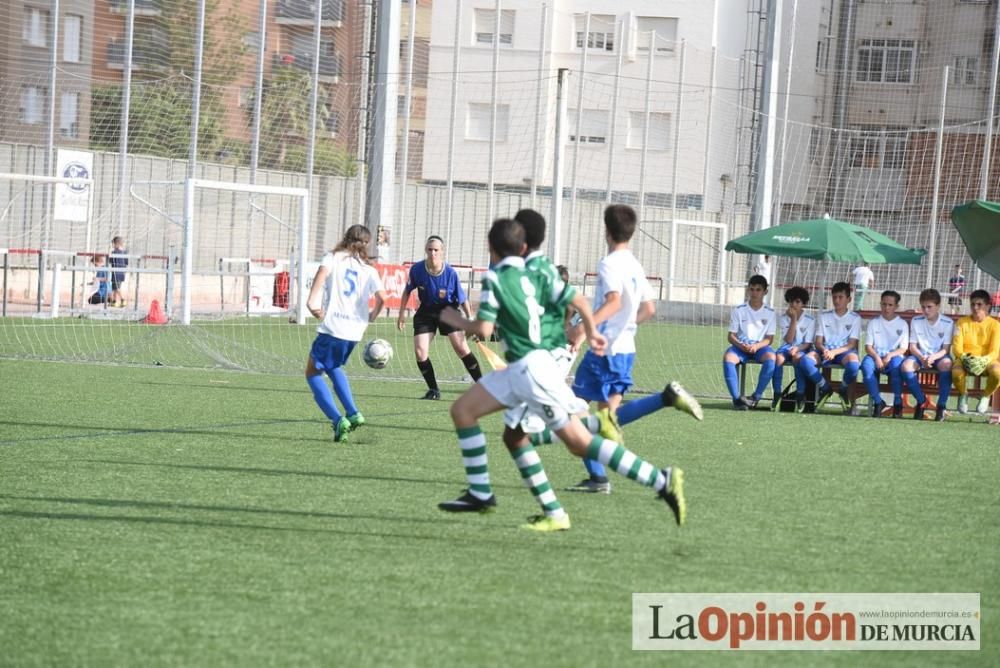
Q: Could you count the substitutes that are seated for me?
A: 6